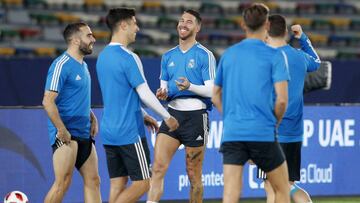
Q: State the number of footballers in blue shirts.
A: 5